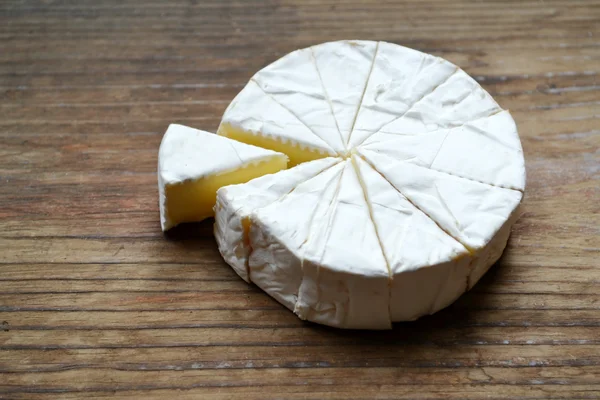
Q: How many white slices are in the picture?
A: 12